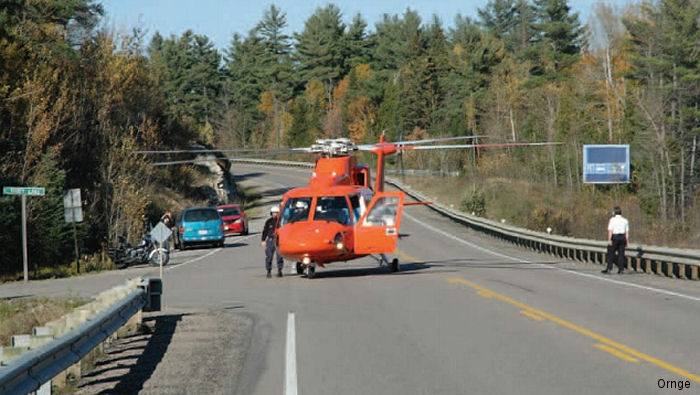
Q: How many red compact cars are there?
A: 1